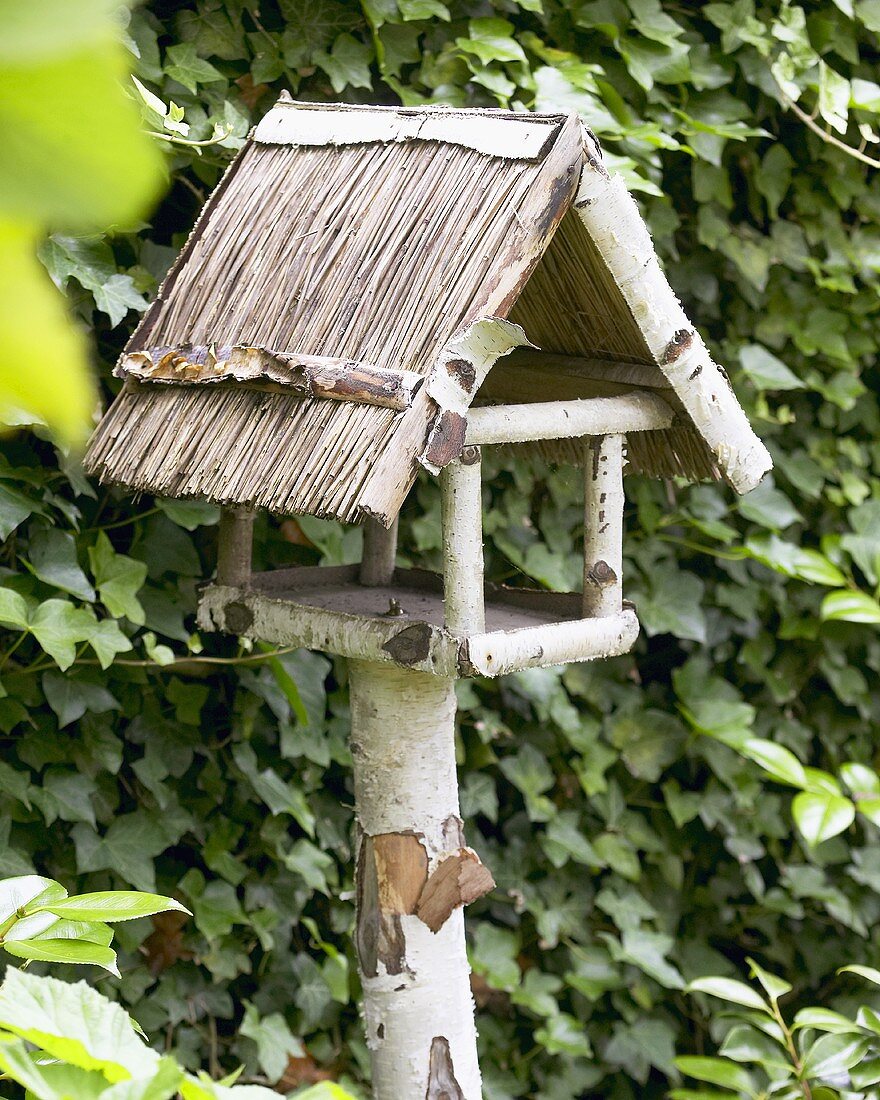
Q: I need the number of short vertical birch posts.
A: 4